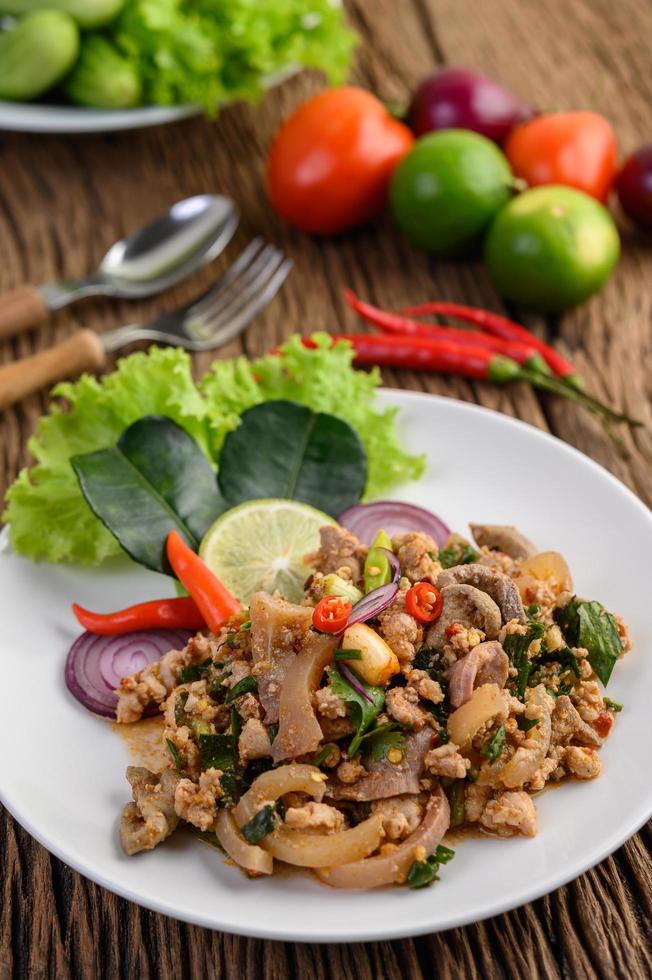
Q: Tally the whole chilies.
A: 5